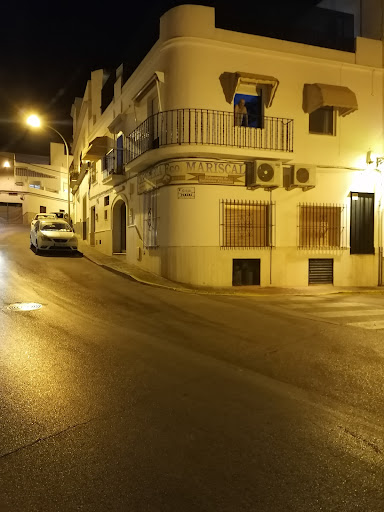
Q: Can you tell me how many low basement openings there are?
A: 2